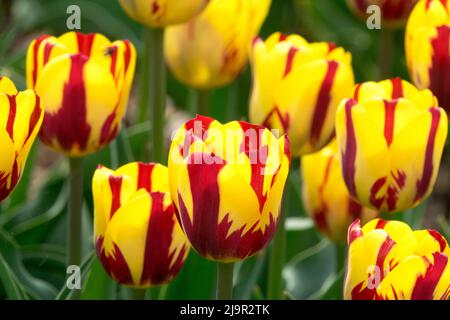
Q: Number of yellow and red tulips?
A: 12